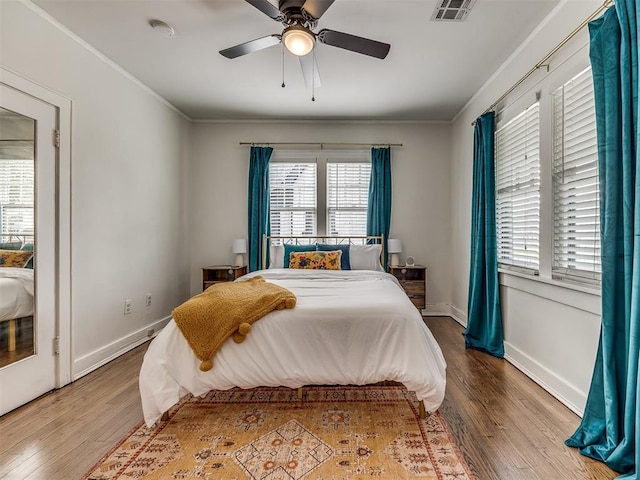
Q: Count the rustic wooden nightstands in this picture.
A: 2